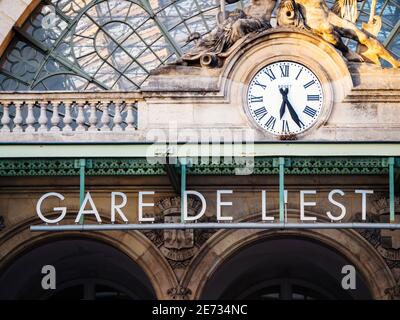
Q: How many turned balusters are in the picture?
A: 11